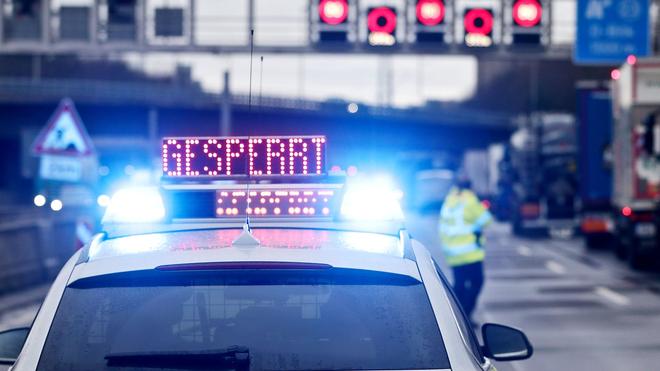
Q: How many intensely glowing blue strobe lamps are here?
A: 2